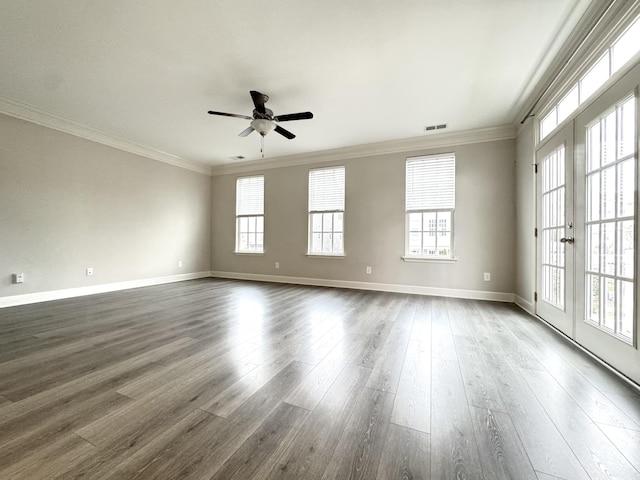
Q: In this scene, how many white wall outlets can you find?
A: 6